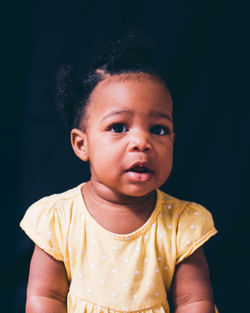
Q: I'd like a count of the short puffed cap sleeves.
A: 2